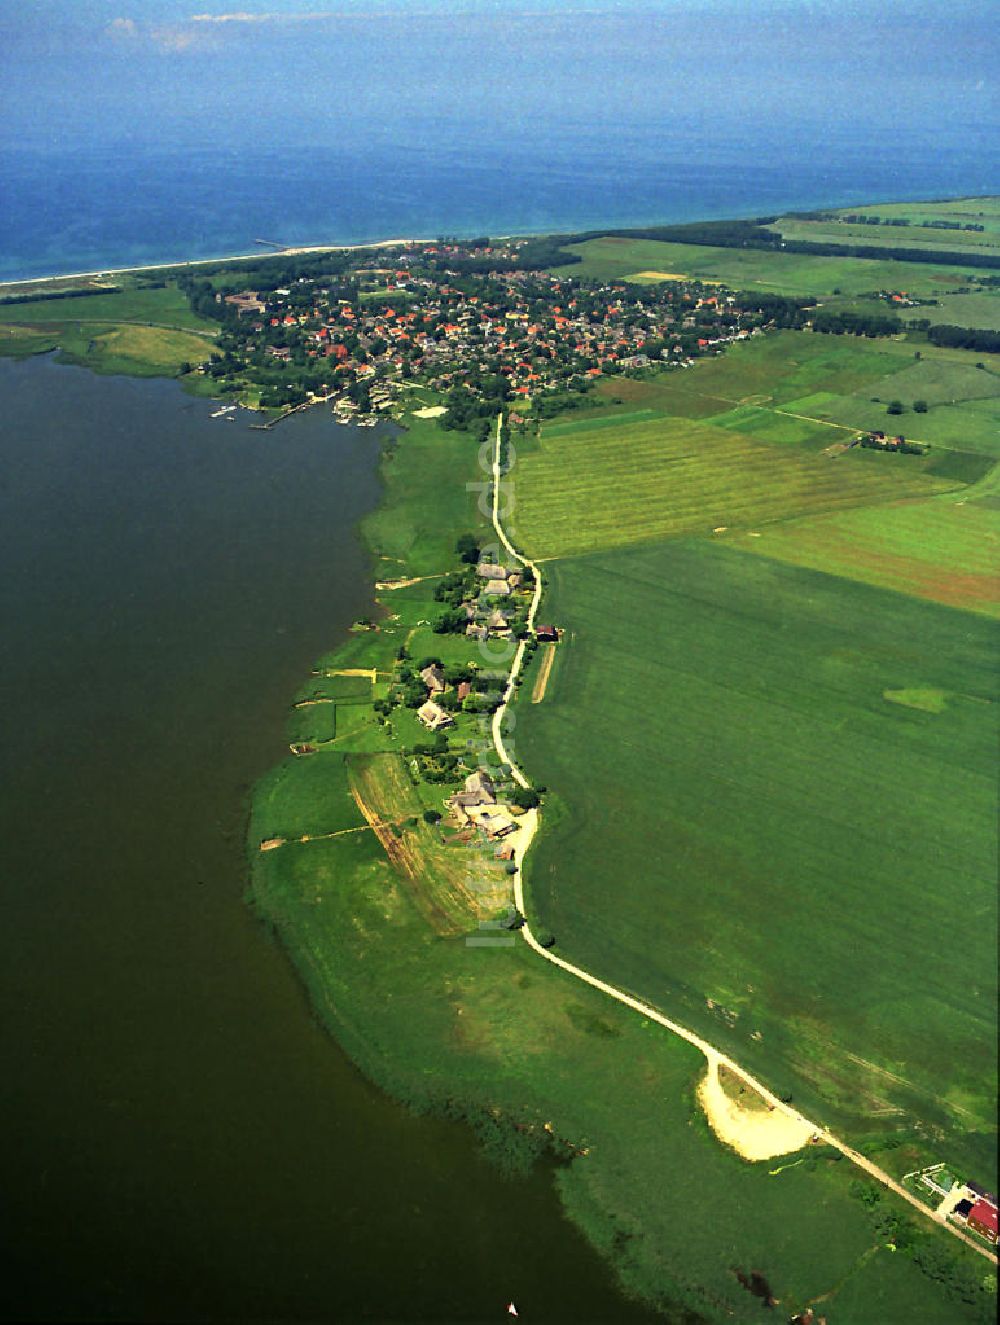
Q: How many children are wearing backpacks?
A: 0